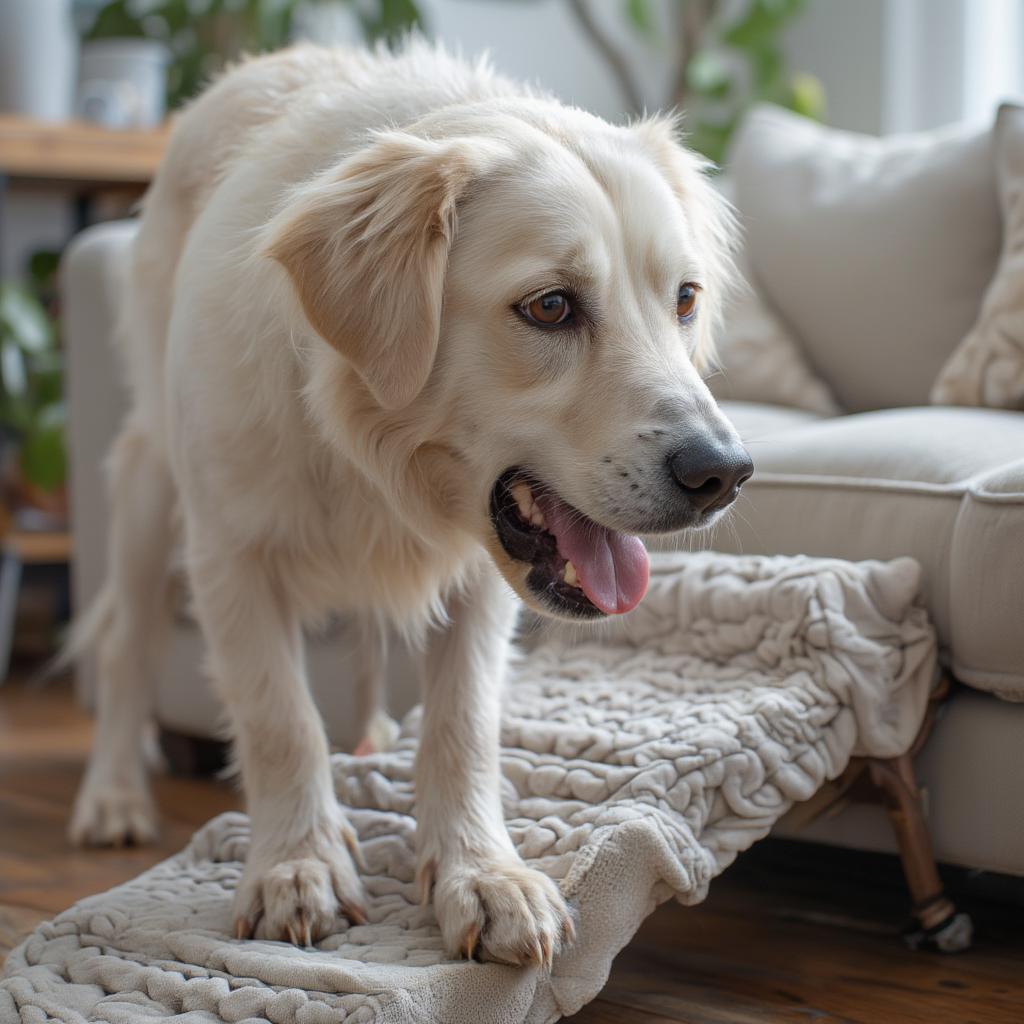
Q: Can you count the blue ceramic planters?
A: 0